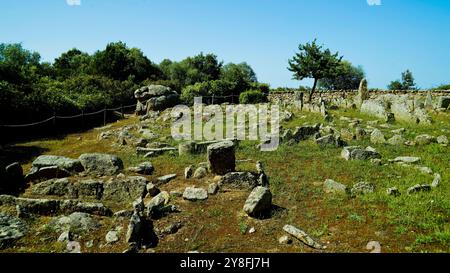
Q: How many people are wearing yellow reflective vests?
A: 0